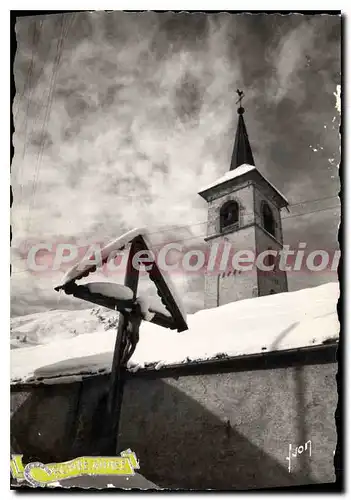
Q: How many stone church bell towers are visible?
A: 1